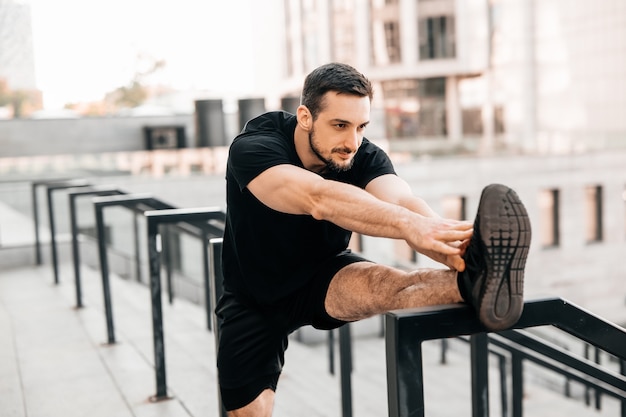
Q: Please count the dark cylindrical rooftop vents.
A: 3